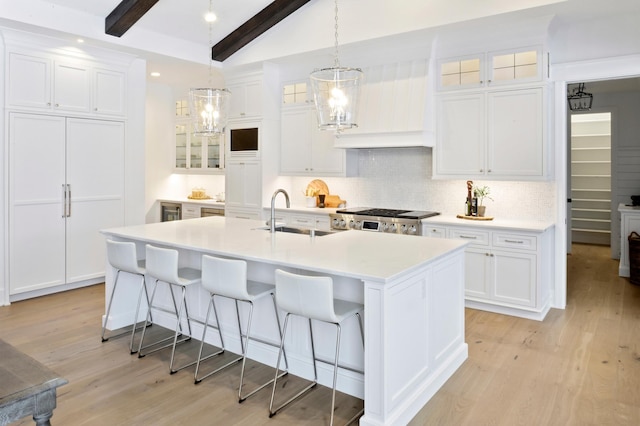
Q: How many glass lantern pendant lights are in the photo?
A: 2